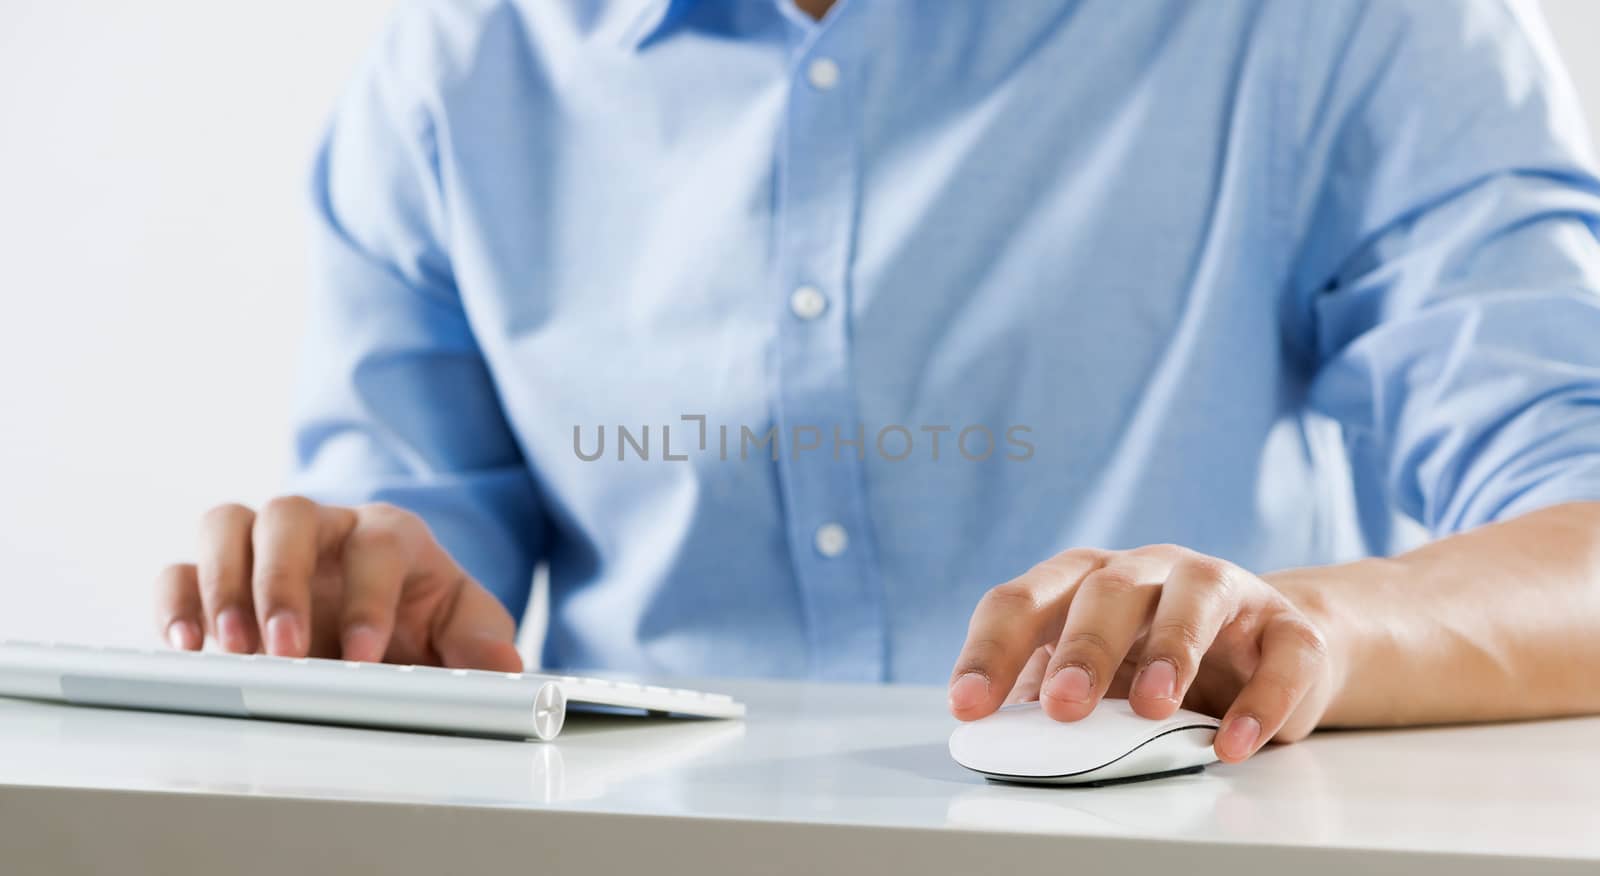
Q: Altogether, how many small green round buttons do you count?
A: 0